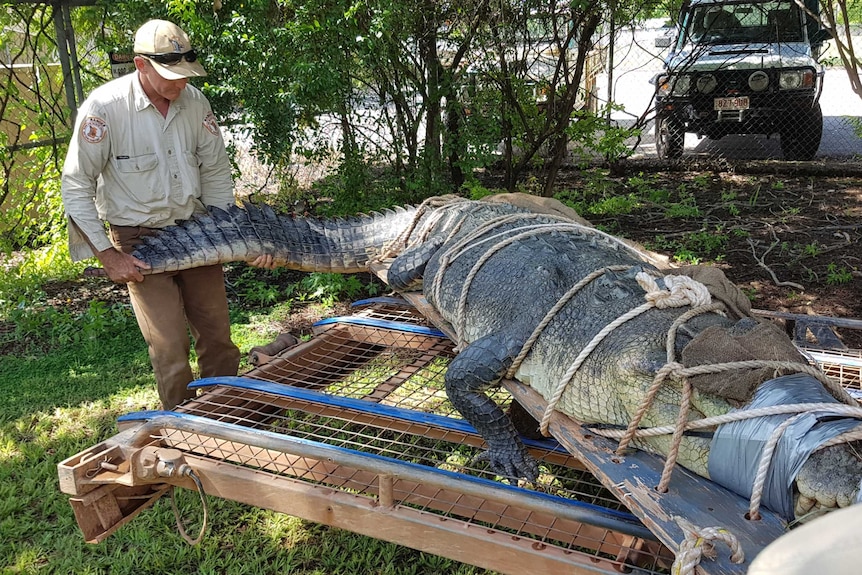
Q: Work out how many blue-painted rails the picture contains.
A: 4